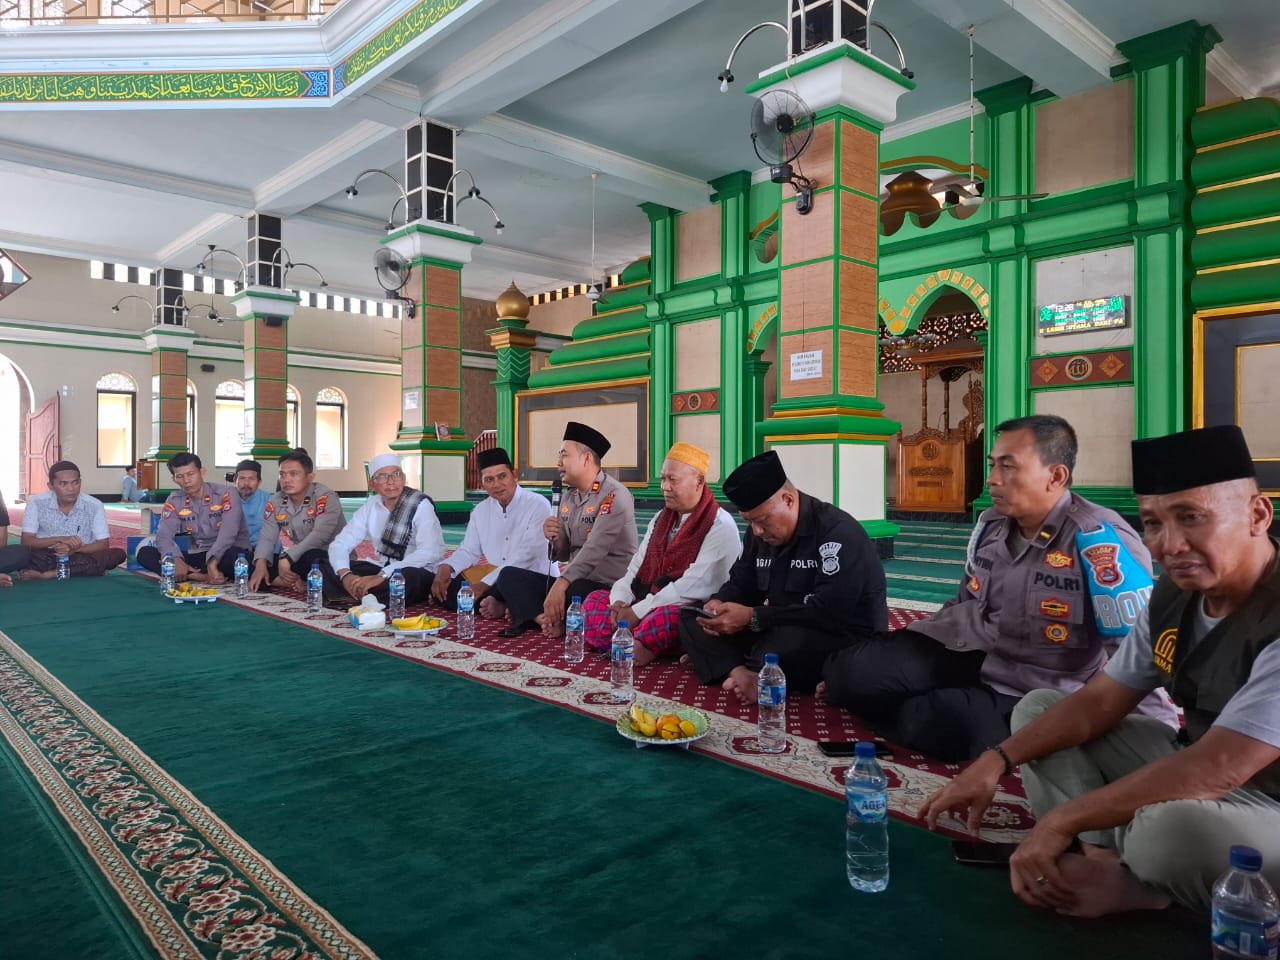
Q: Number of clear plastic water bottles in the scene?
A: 11